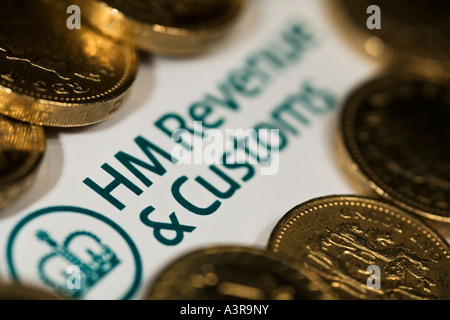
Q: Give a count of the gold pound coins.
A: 8